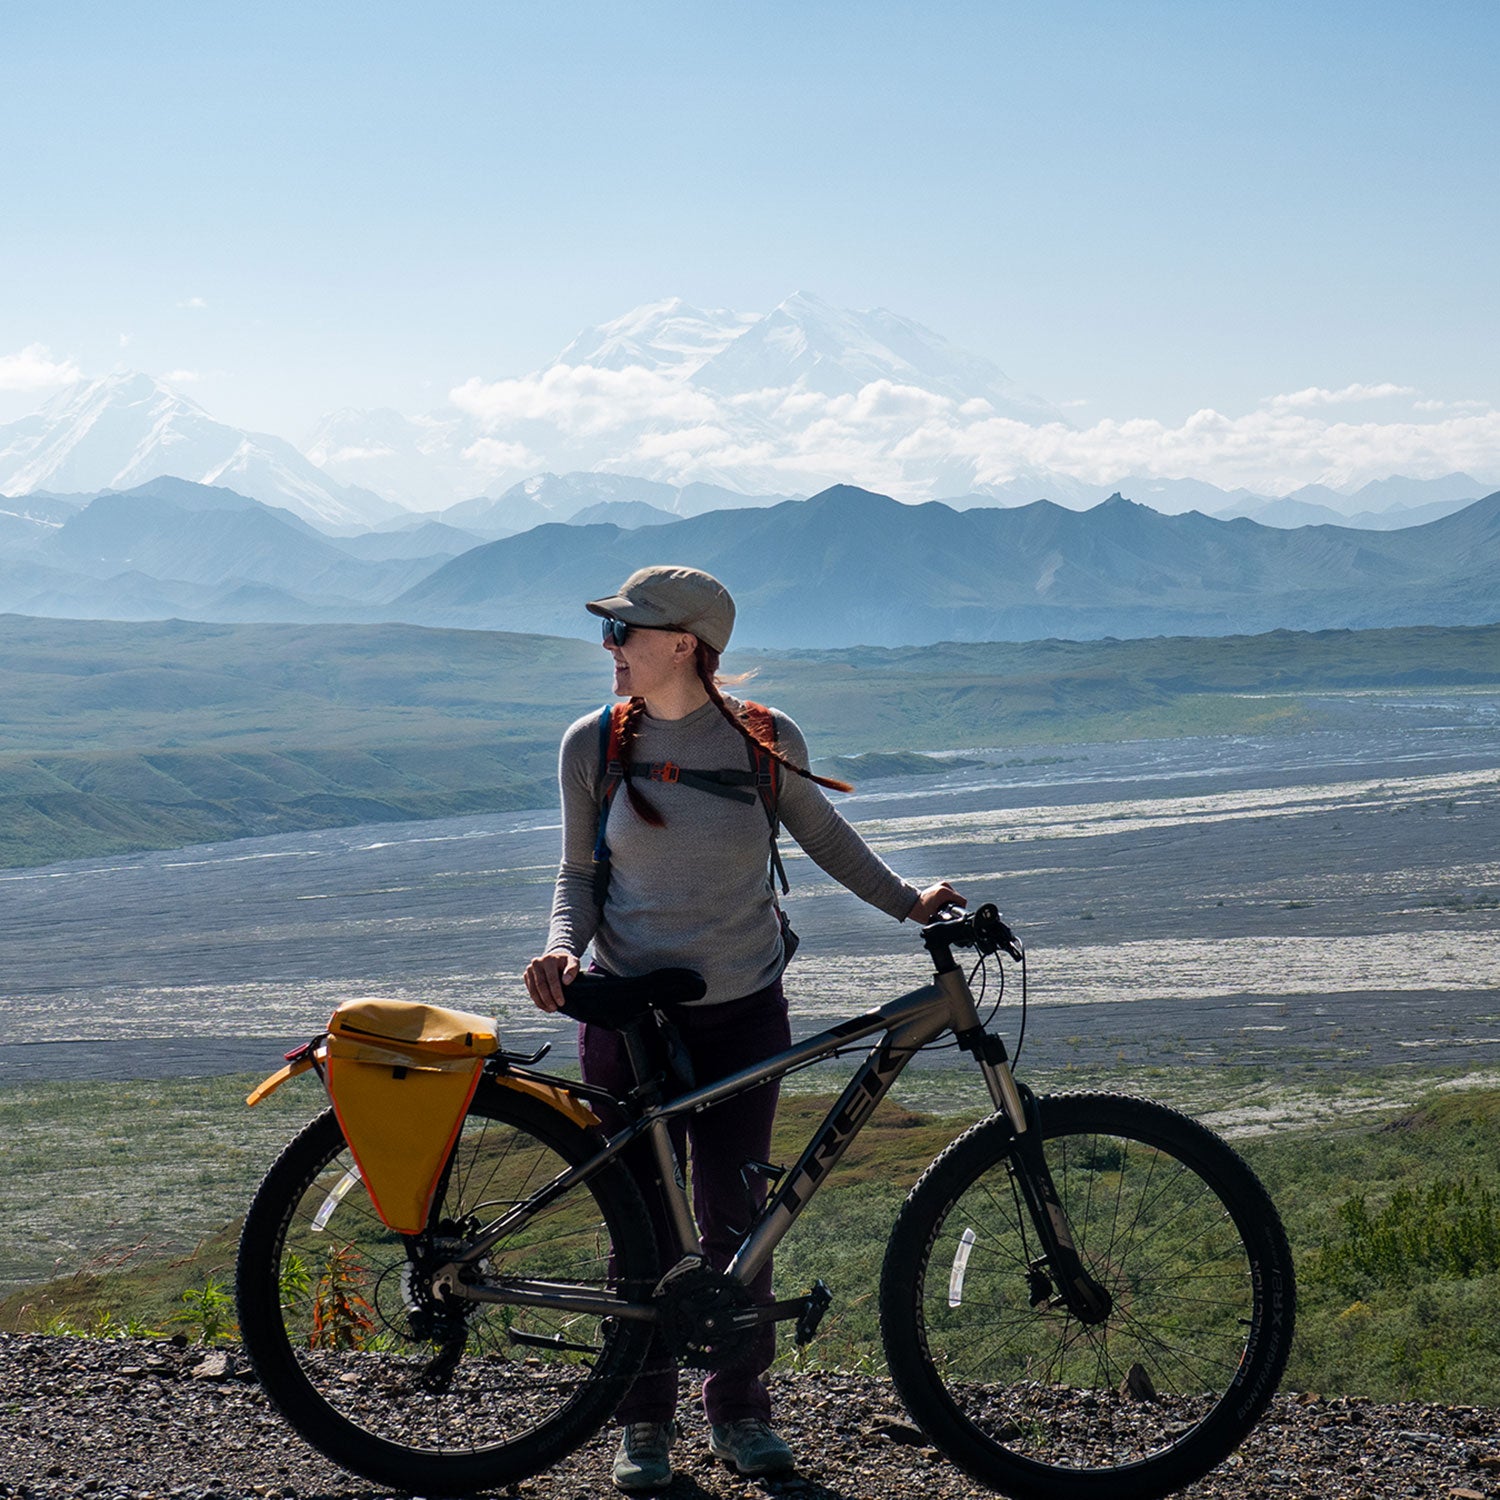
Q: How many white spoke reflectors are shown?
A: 2